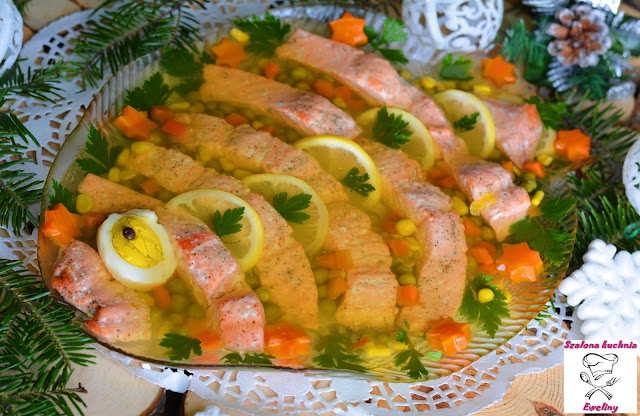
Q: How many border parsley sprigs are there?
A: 14